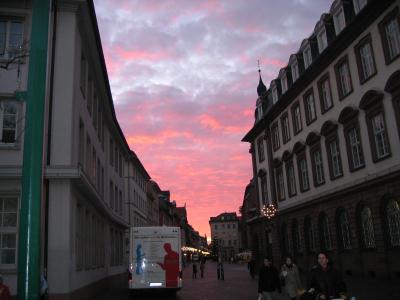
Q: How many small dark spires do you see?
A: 1